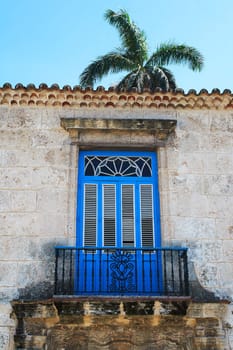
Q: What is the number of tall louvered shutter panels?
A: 4